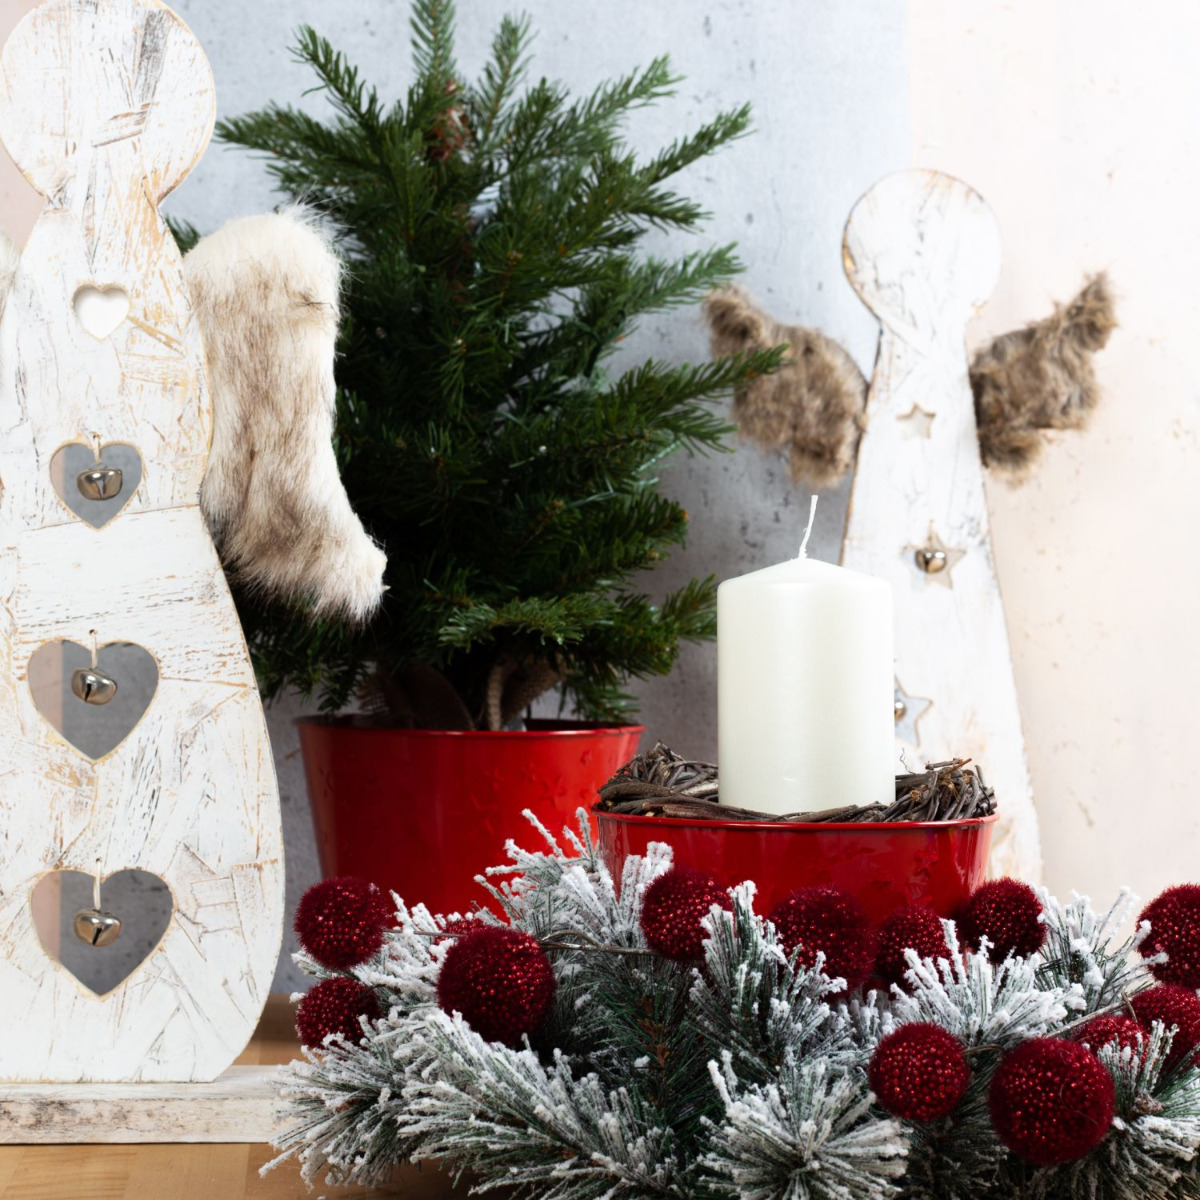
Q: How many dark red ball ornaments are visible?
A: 13